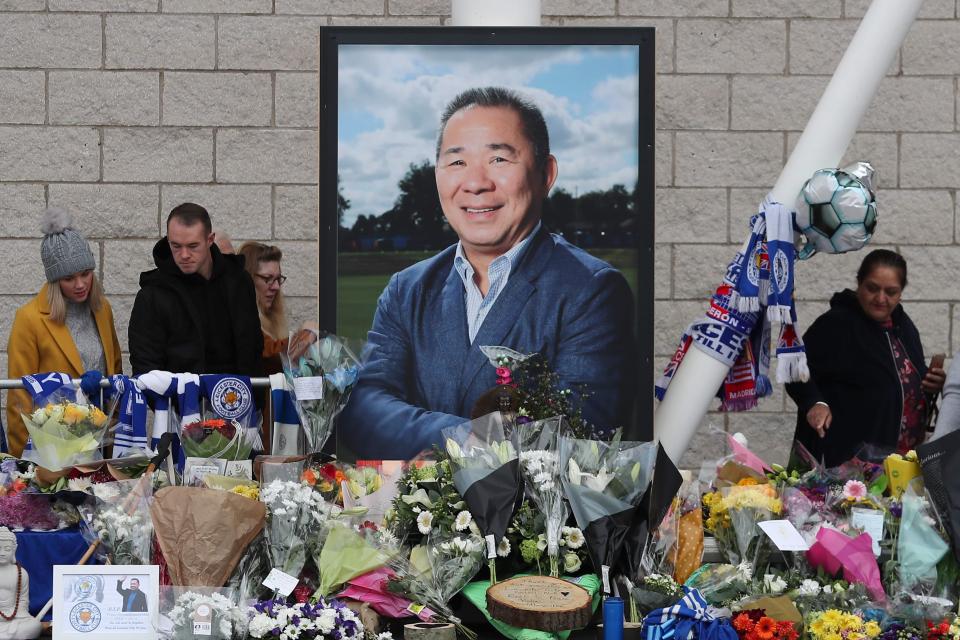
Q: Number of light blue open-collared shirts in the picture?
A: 1